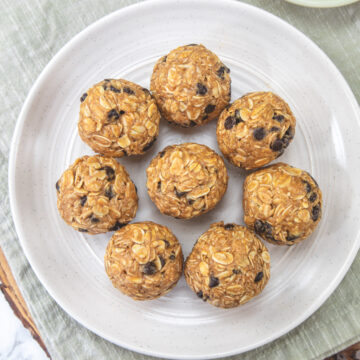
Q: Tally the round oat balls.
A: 8